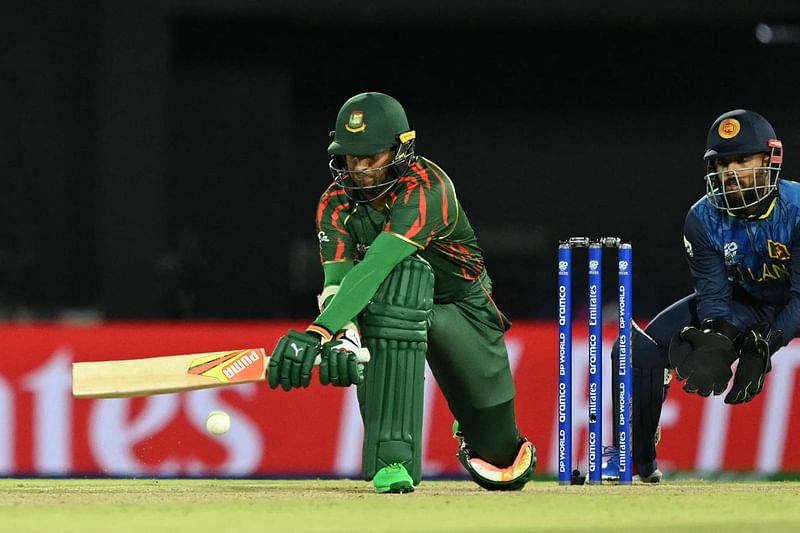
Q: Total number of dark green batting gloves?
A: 2